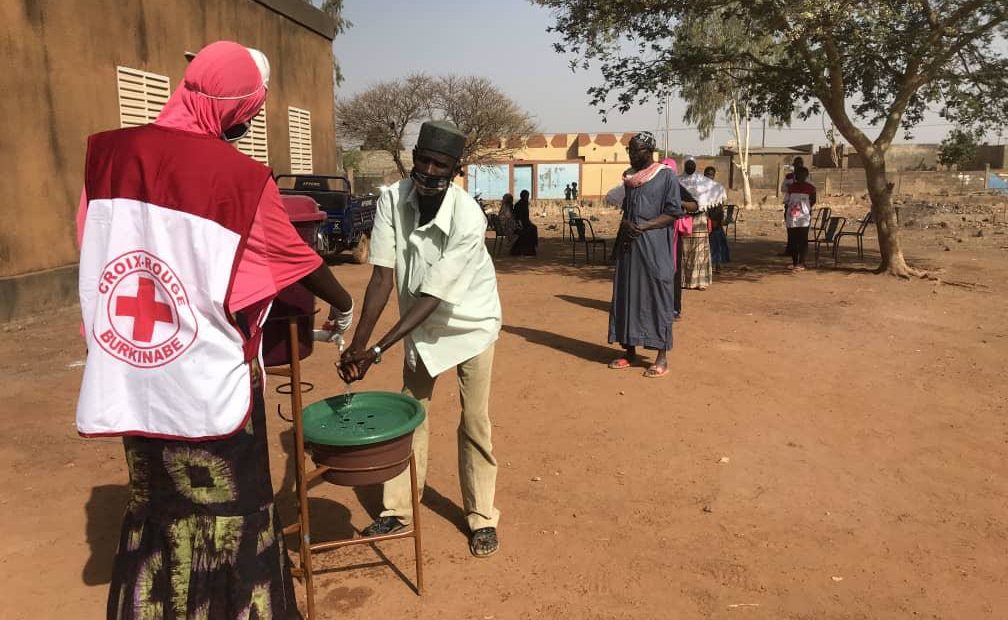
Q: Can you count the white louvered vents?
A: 3